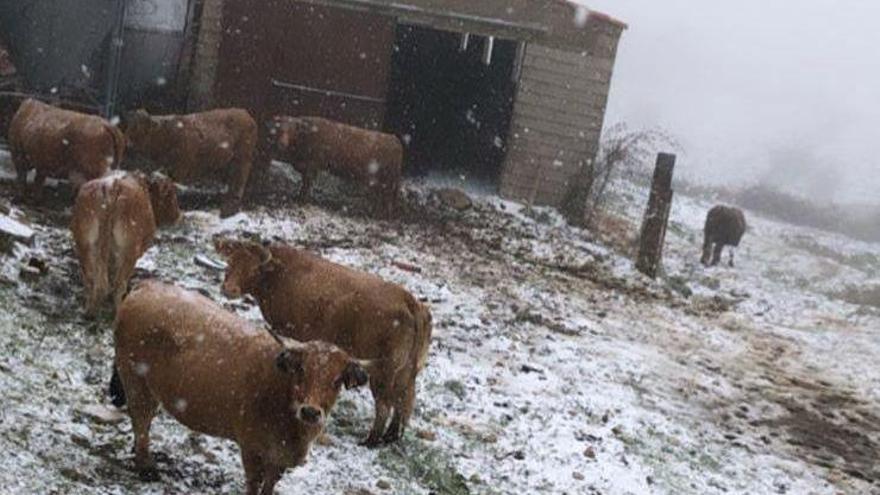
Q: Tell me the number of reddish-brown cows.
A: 6